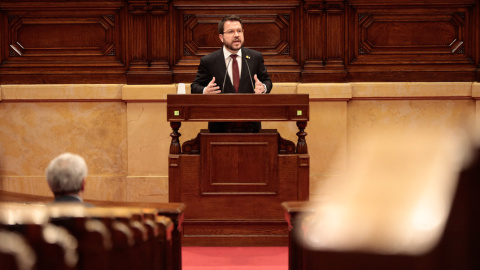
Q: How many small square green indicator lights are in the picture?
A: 2